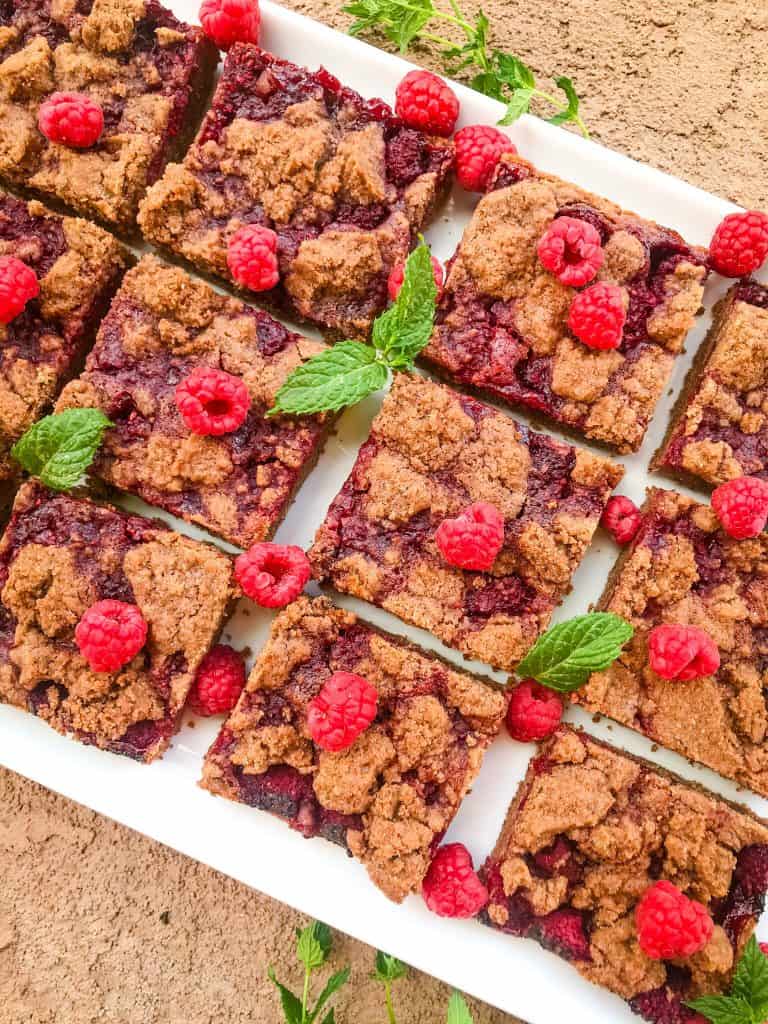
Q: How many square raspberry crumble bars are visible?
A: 11